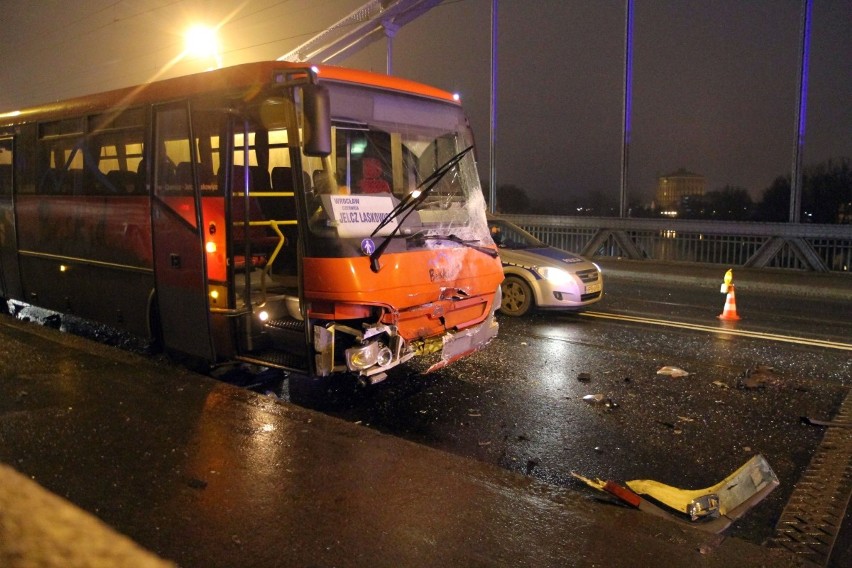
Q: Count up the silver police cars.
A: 1